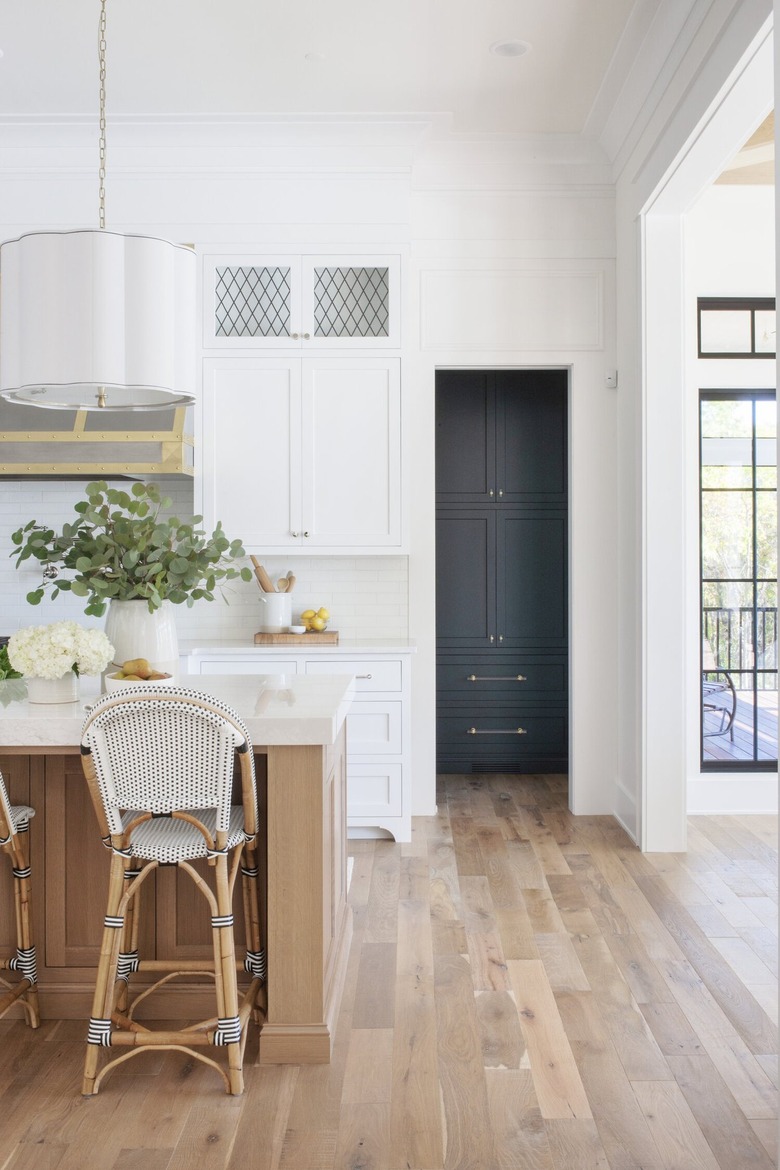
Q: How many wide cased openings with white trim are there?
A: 1